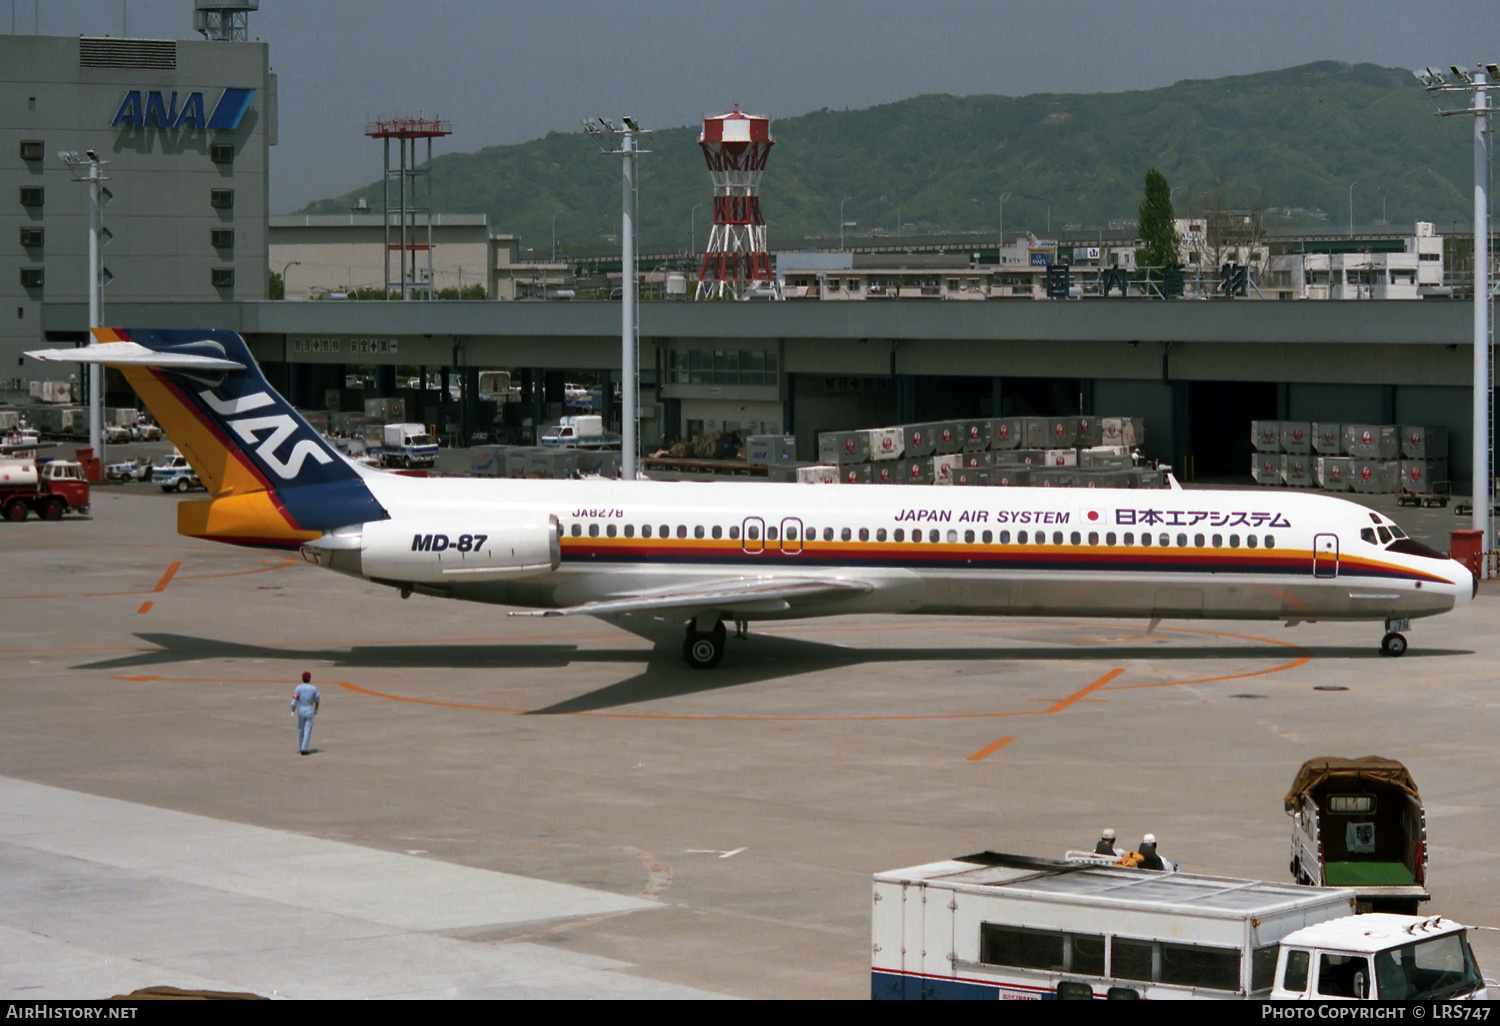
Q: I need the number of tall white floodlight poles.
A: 3